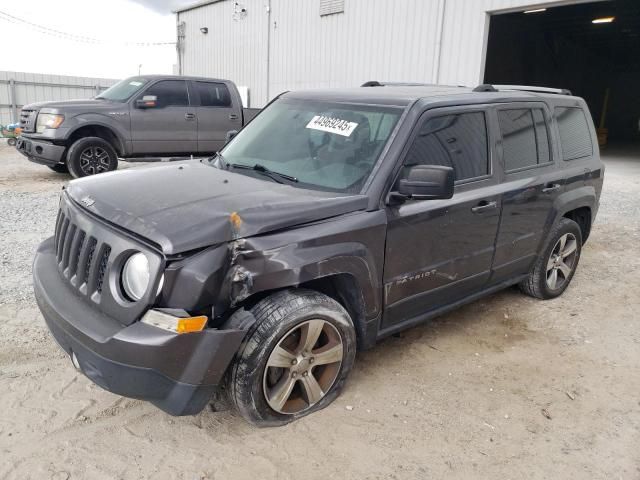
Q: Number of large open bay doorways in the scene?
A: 1